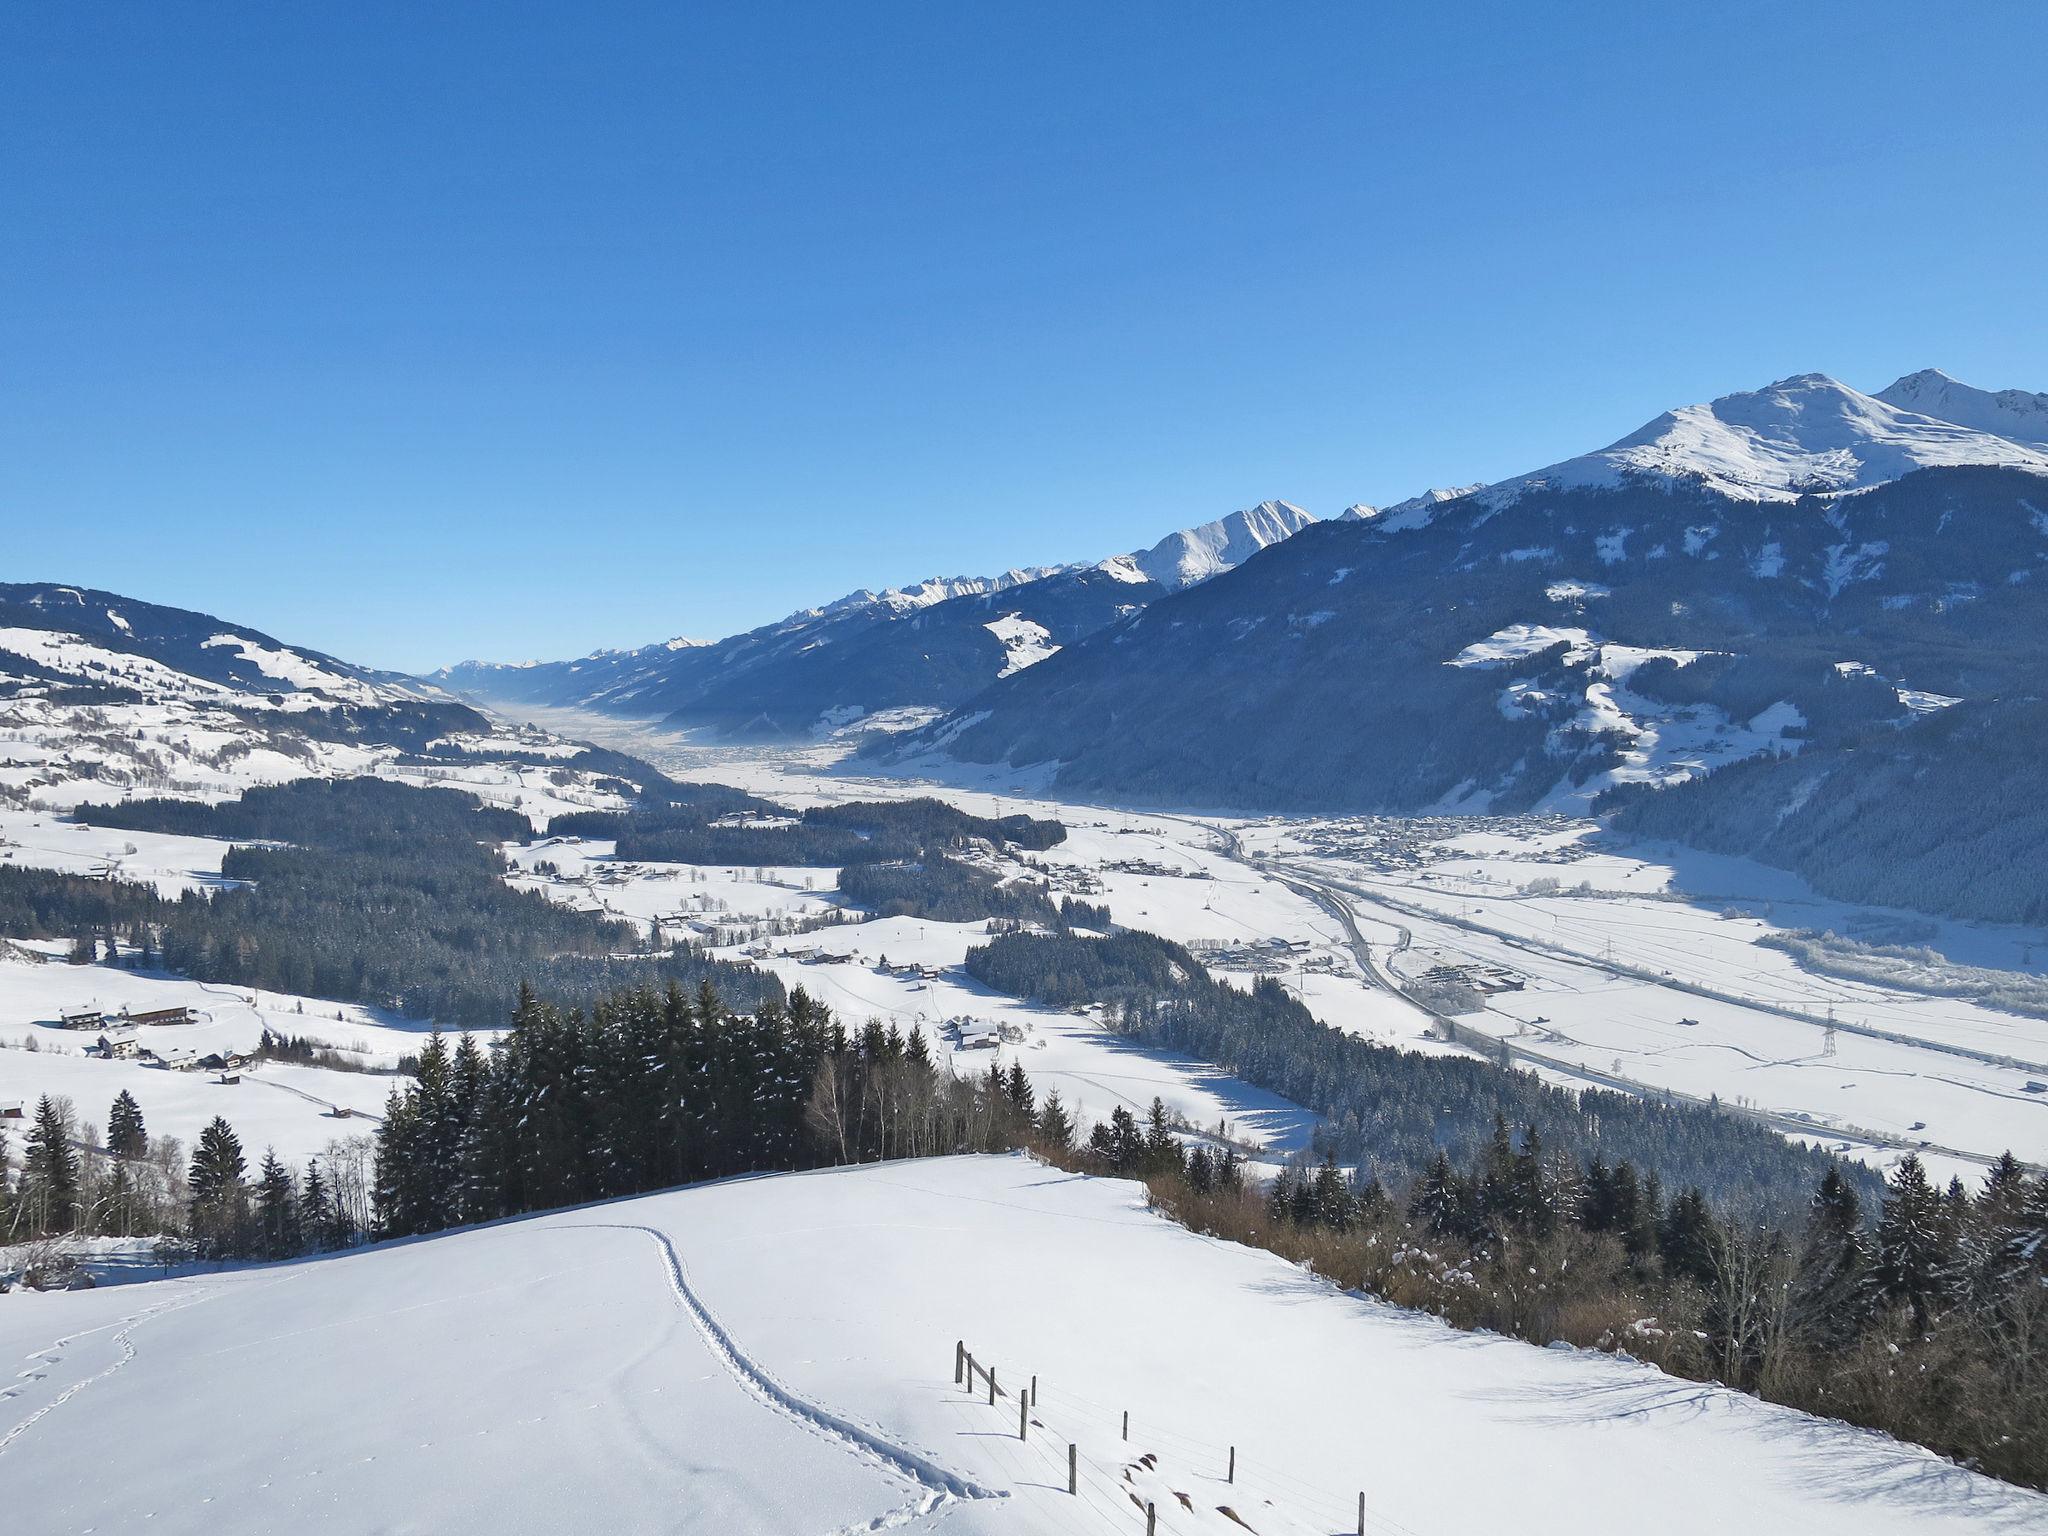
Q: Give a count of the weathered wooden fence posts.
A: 10